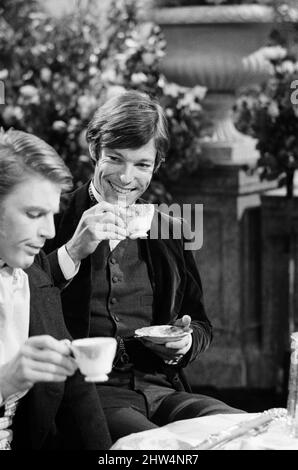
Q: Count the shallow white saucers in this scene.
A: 1